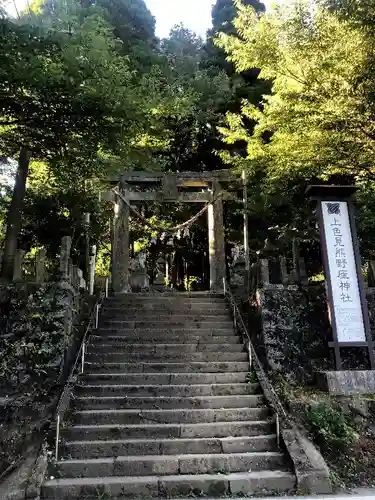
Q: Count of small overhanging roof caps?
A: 1